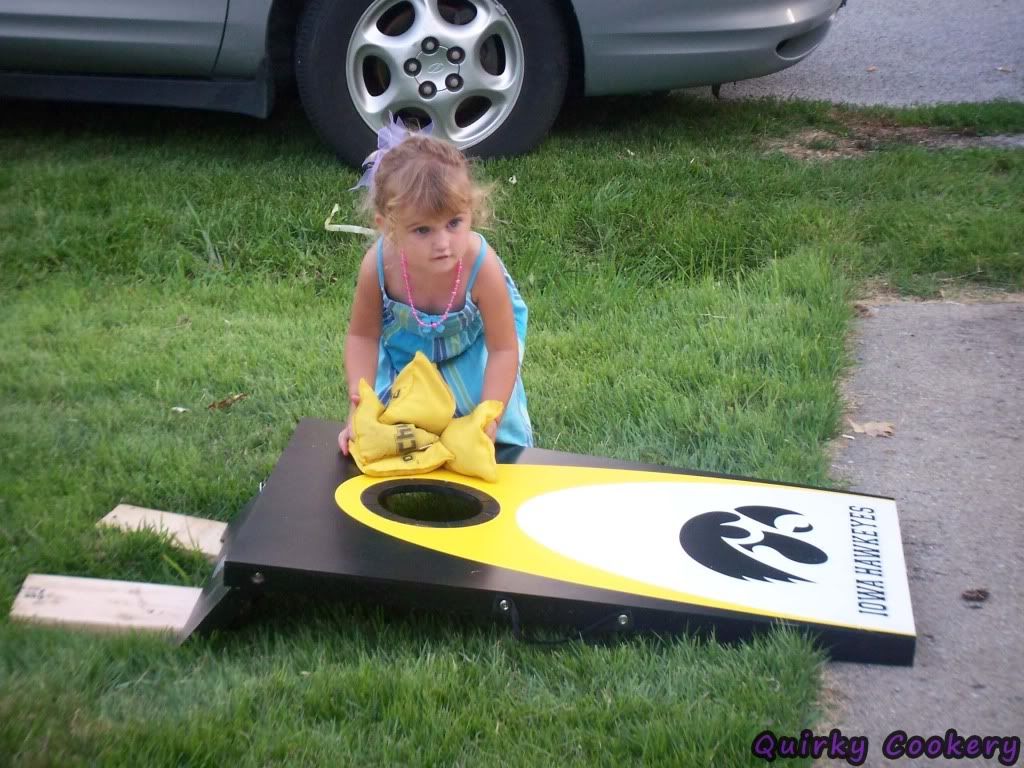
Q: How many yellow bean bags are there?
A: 4